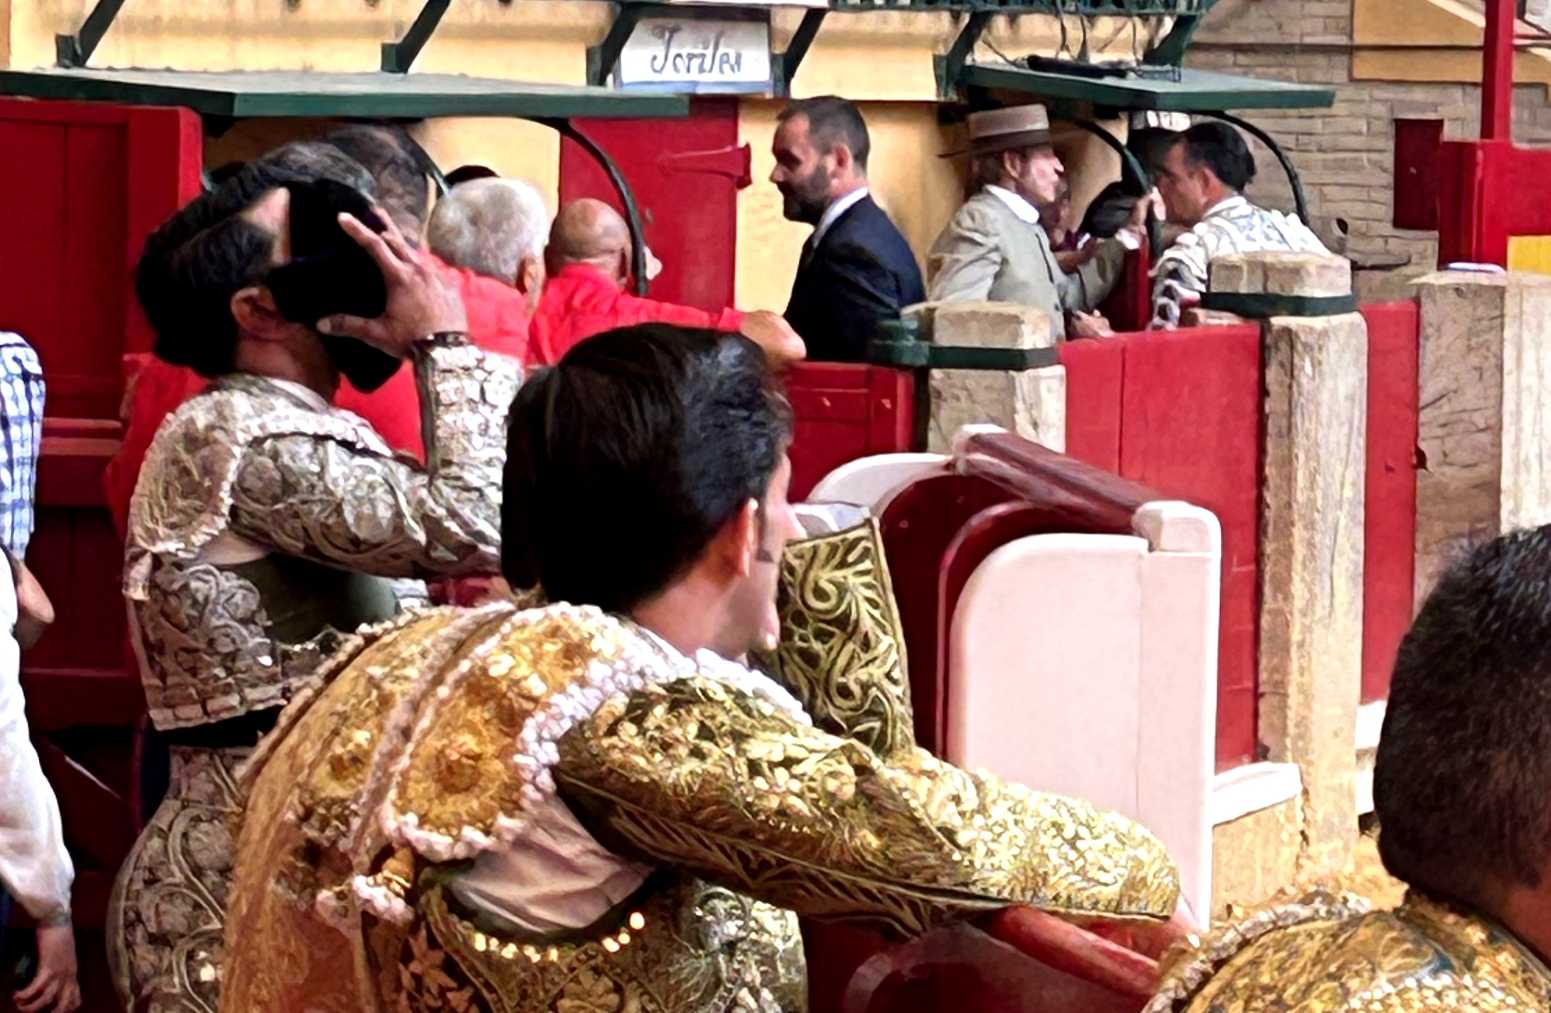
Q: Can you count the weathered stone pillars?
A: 3